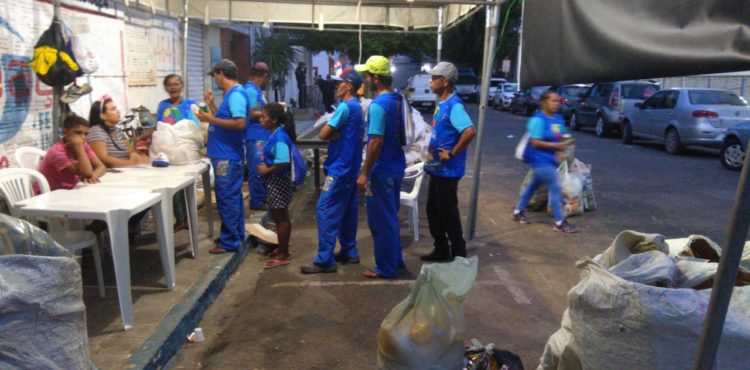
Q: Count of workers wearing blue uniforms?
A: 8